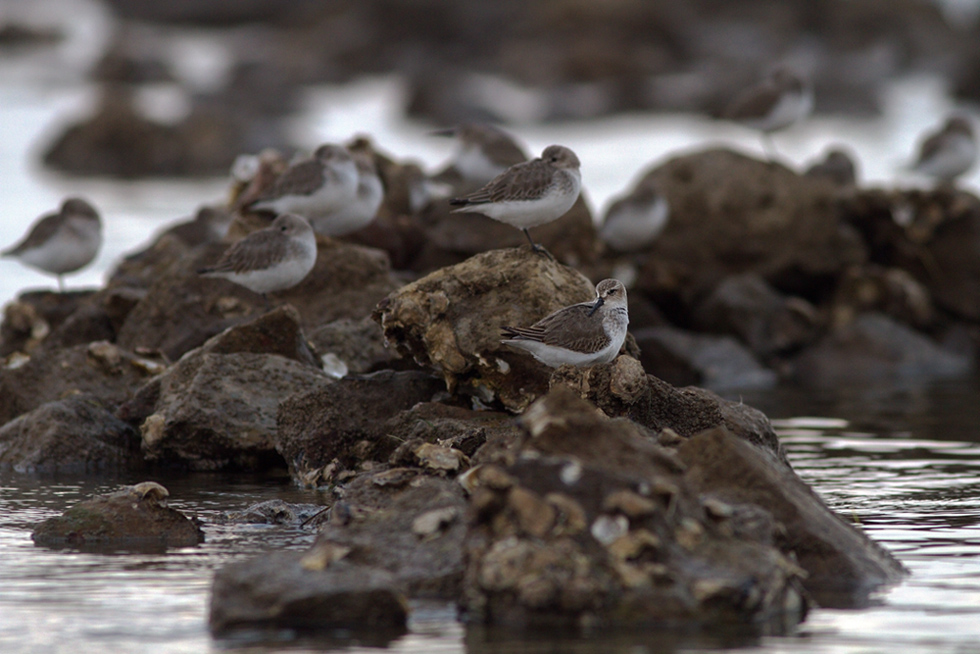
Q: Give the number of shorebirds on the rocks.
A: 11